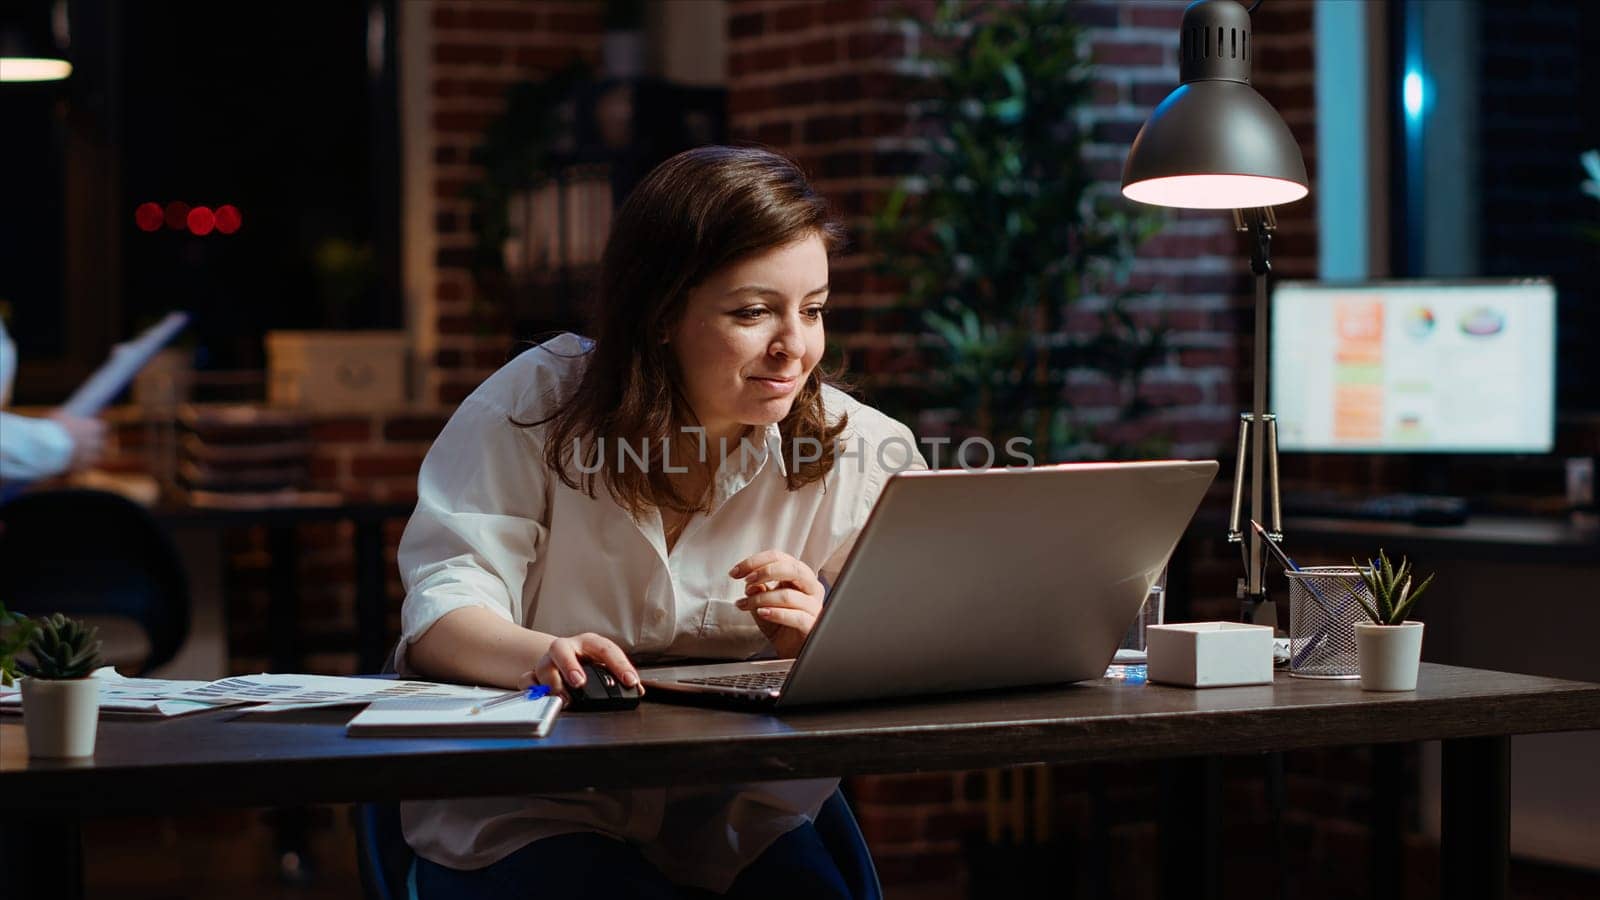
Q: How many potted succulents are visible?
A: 2